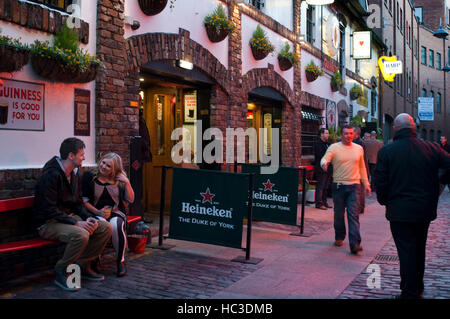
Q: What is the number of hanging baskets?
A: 9